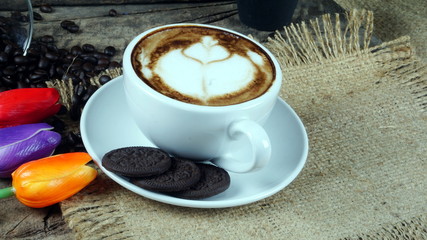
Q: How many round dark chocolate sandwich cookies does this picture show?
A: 3